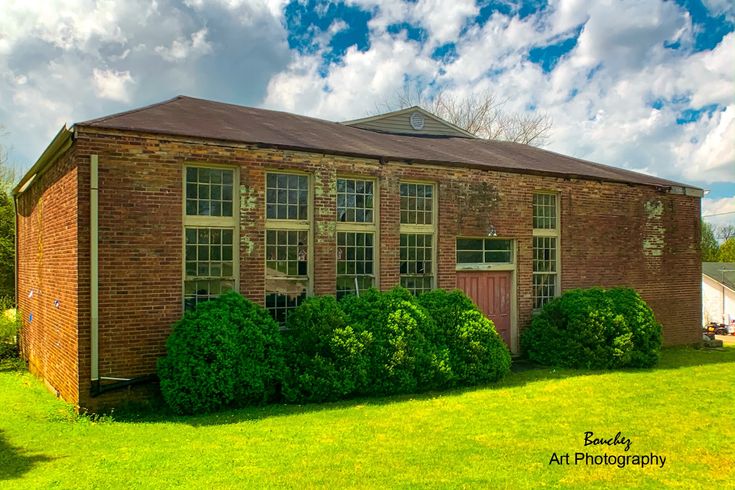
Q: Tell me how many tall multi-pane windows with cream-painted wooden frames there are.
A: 5